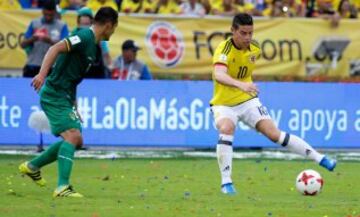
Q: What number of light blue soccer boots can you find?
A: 2